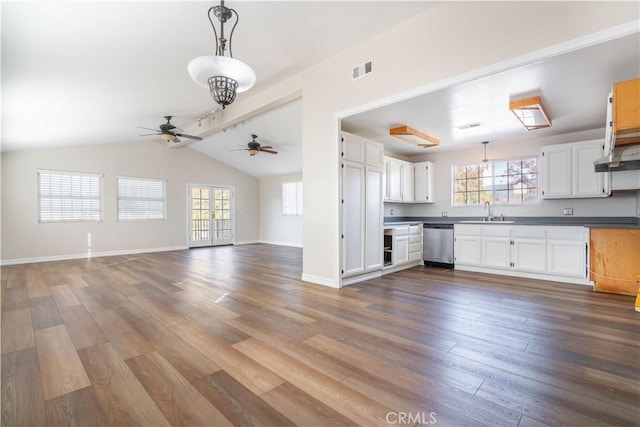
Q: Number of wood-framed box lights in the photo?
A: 2